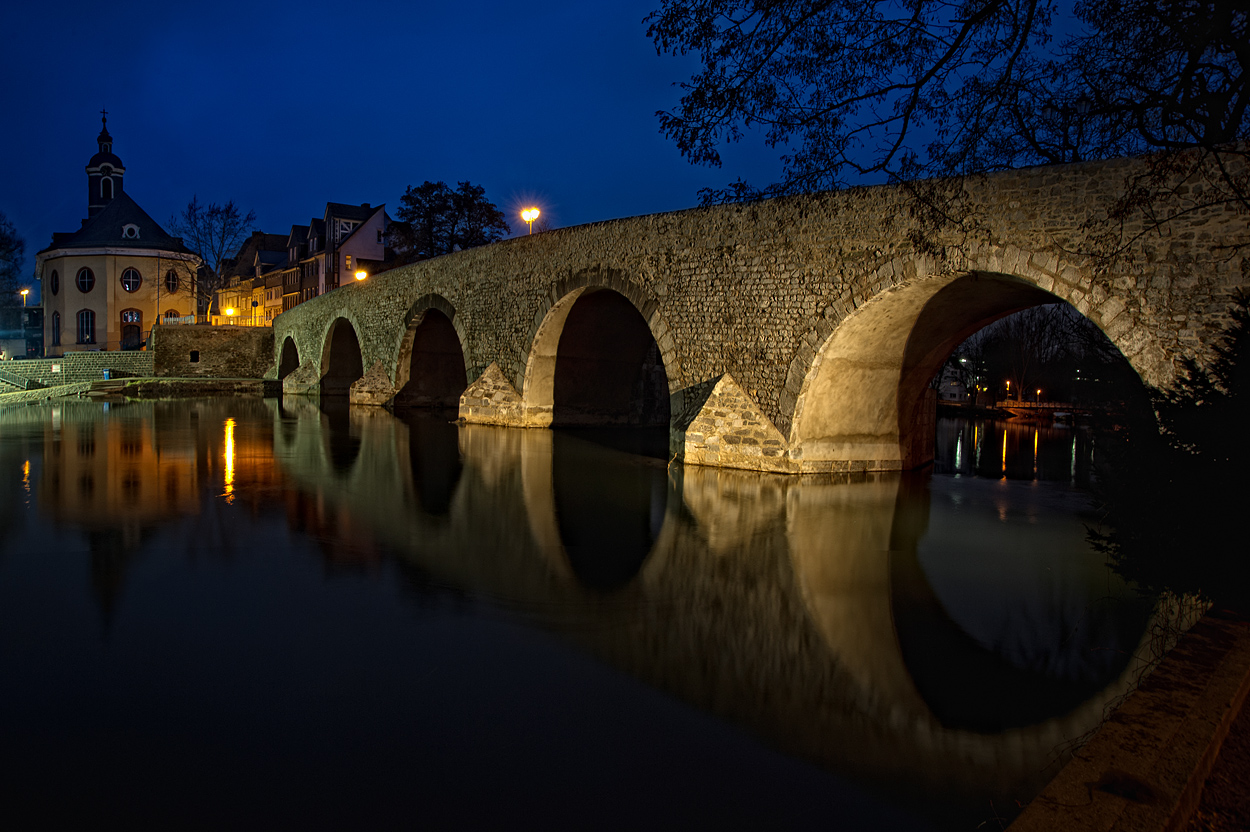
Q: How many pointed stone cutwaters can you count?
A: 4